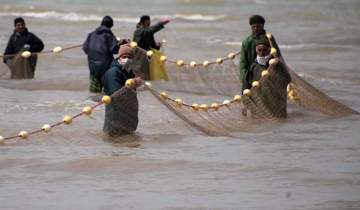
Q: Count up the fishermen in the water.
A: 6